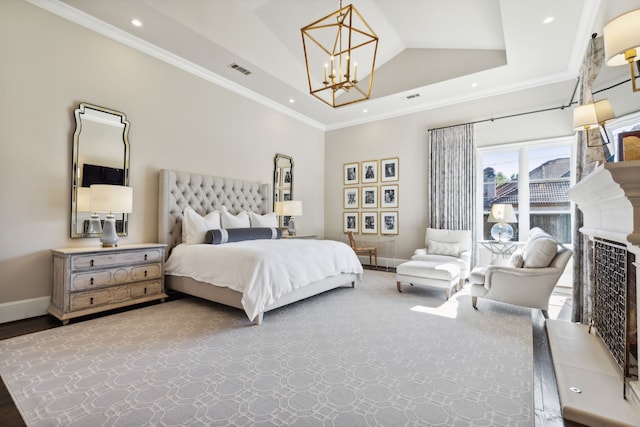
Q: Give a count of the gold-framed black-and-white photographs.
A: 9